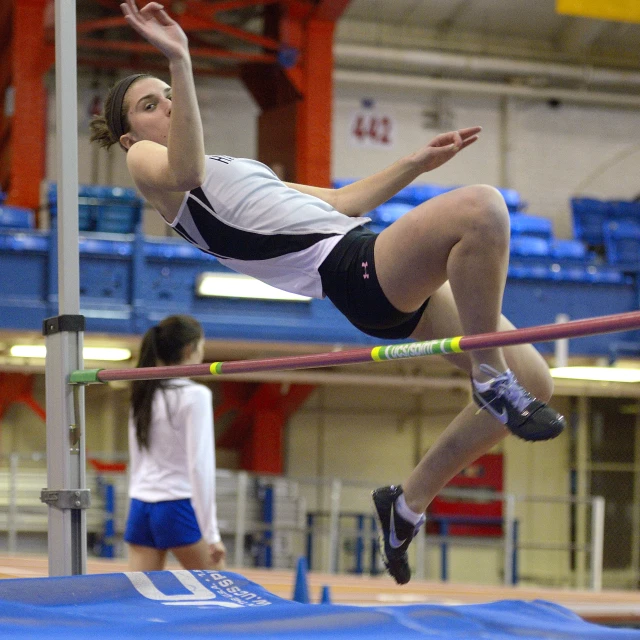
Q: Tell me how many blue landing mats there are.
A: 1